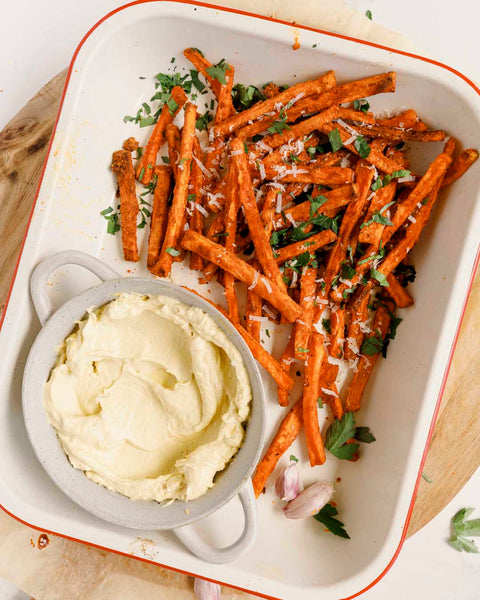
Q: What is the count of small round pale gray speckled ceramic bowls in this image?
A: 1